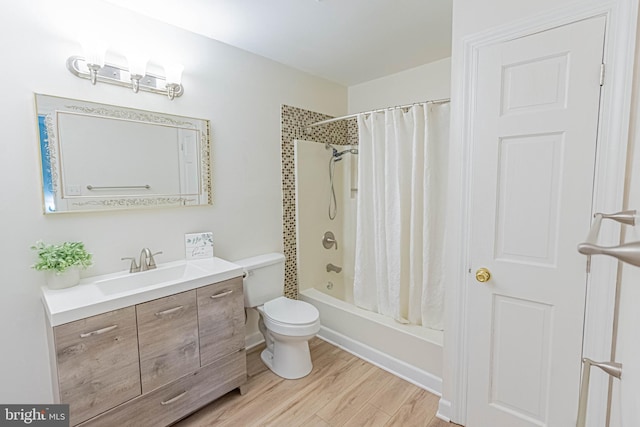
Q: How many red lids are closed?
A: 0